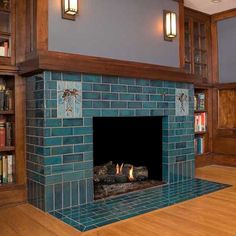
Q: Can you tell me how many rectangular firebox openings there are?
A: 1